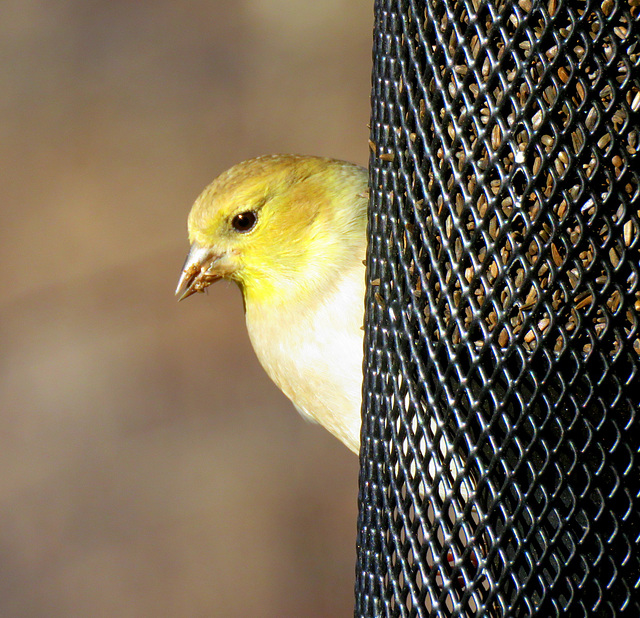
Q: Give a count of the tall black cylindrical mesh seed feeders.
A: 1